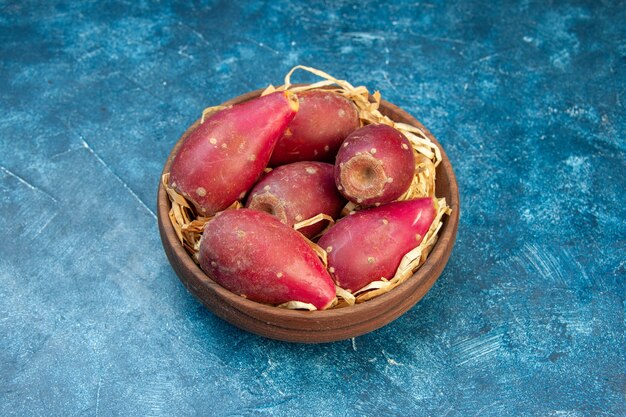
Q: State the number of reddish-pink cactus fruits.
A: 6